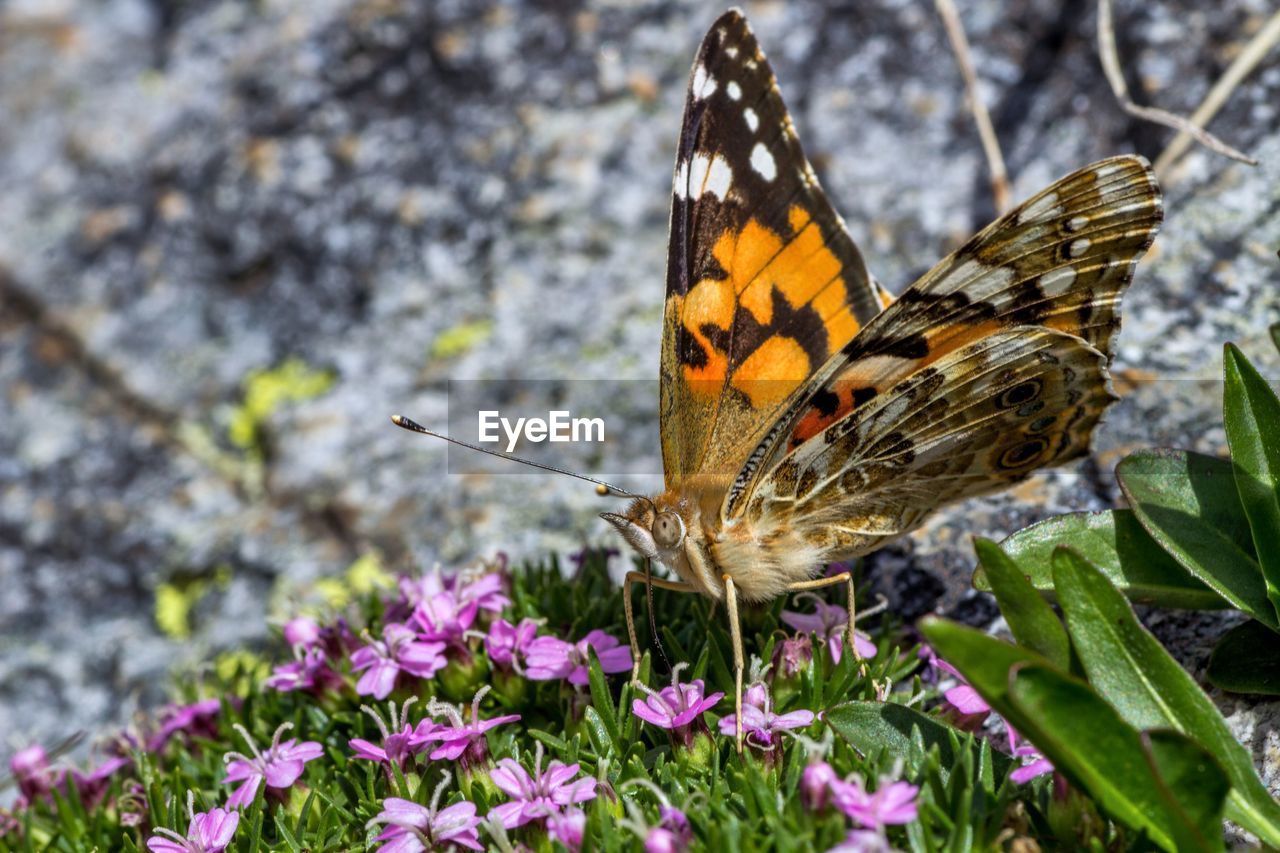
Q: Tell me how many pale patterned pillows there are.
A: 0